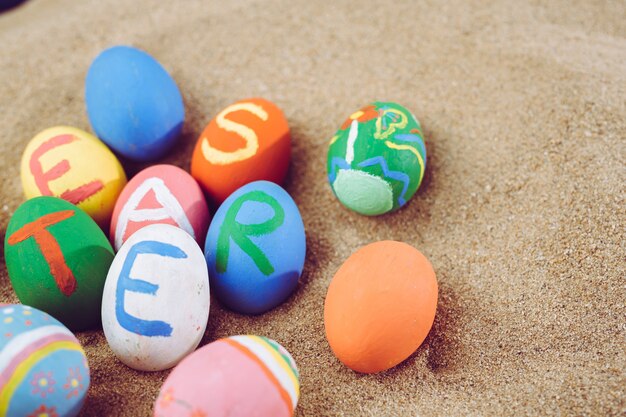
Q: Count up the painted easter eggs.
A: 11